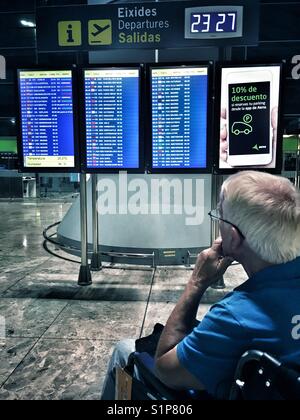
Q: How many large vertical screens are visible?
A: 4